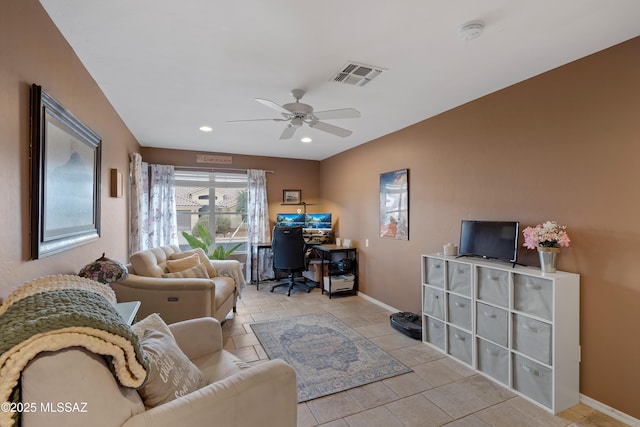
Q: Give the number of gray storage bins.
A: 12